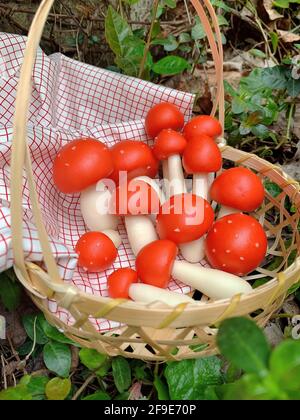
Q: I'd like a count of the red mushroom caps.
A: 13